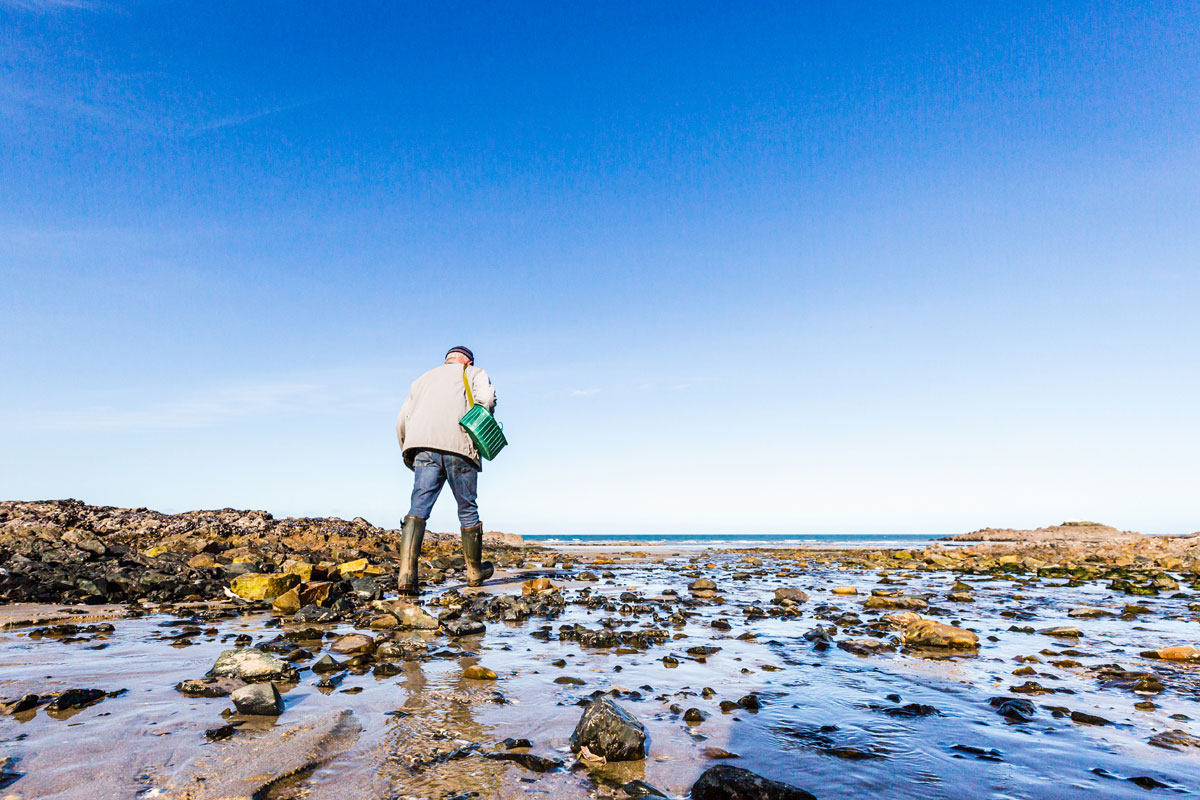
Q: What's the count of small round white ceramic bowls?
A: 0